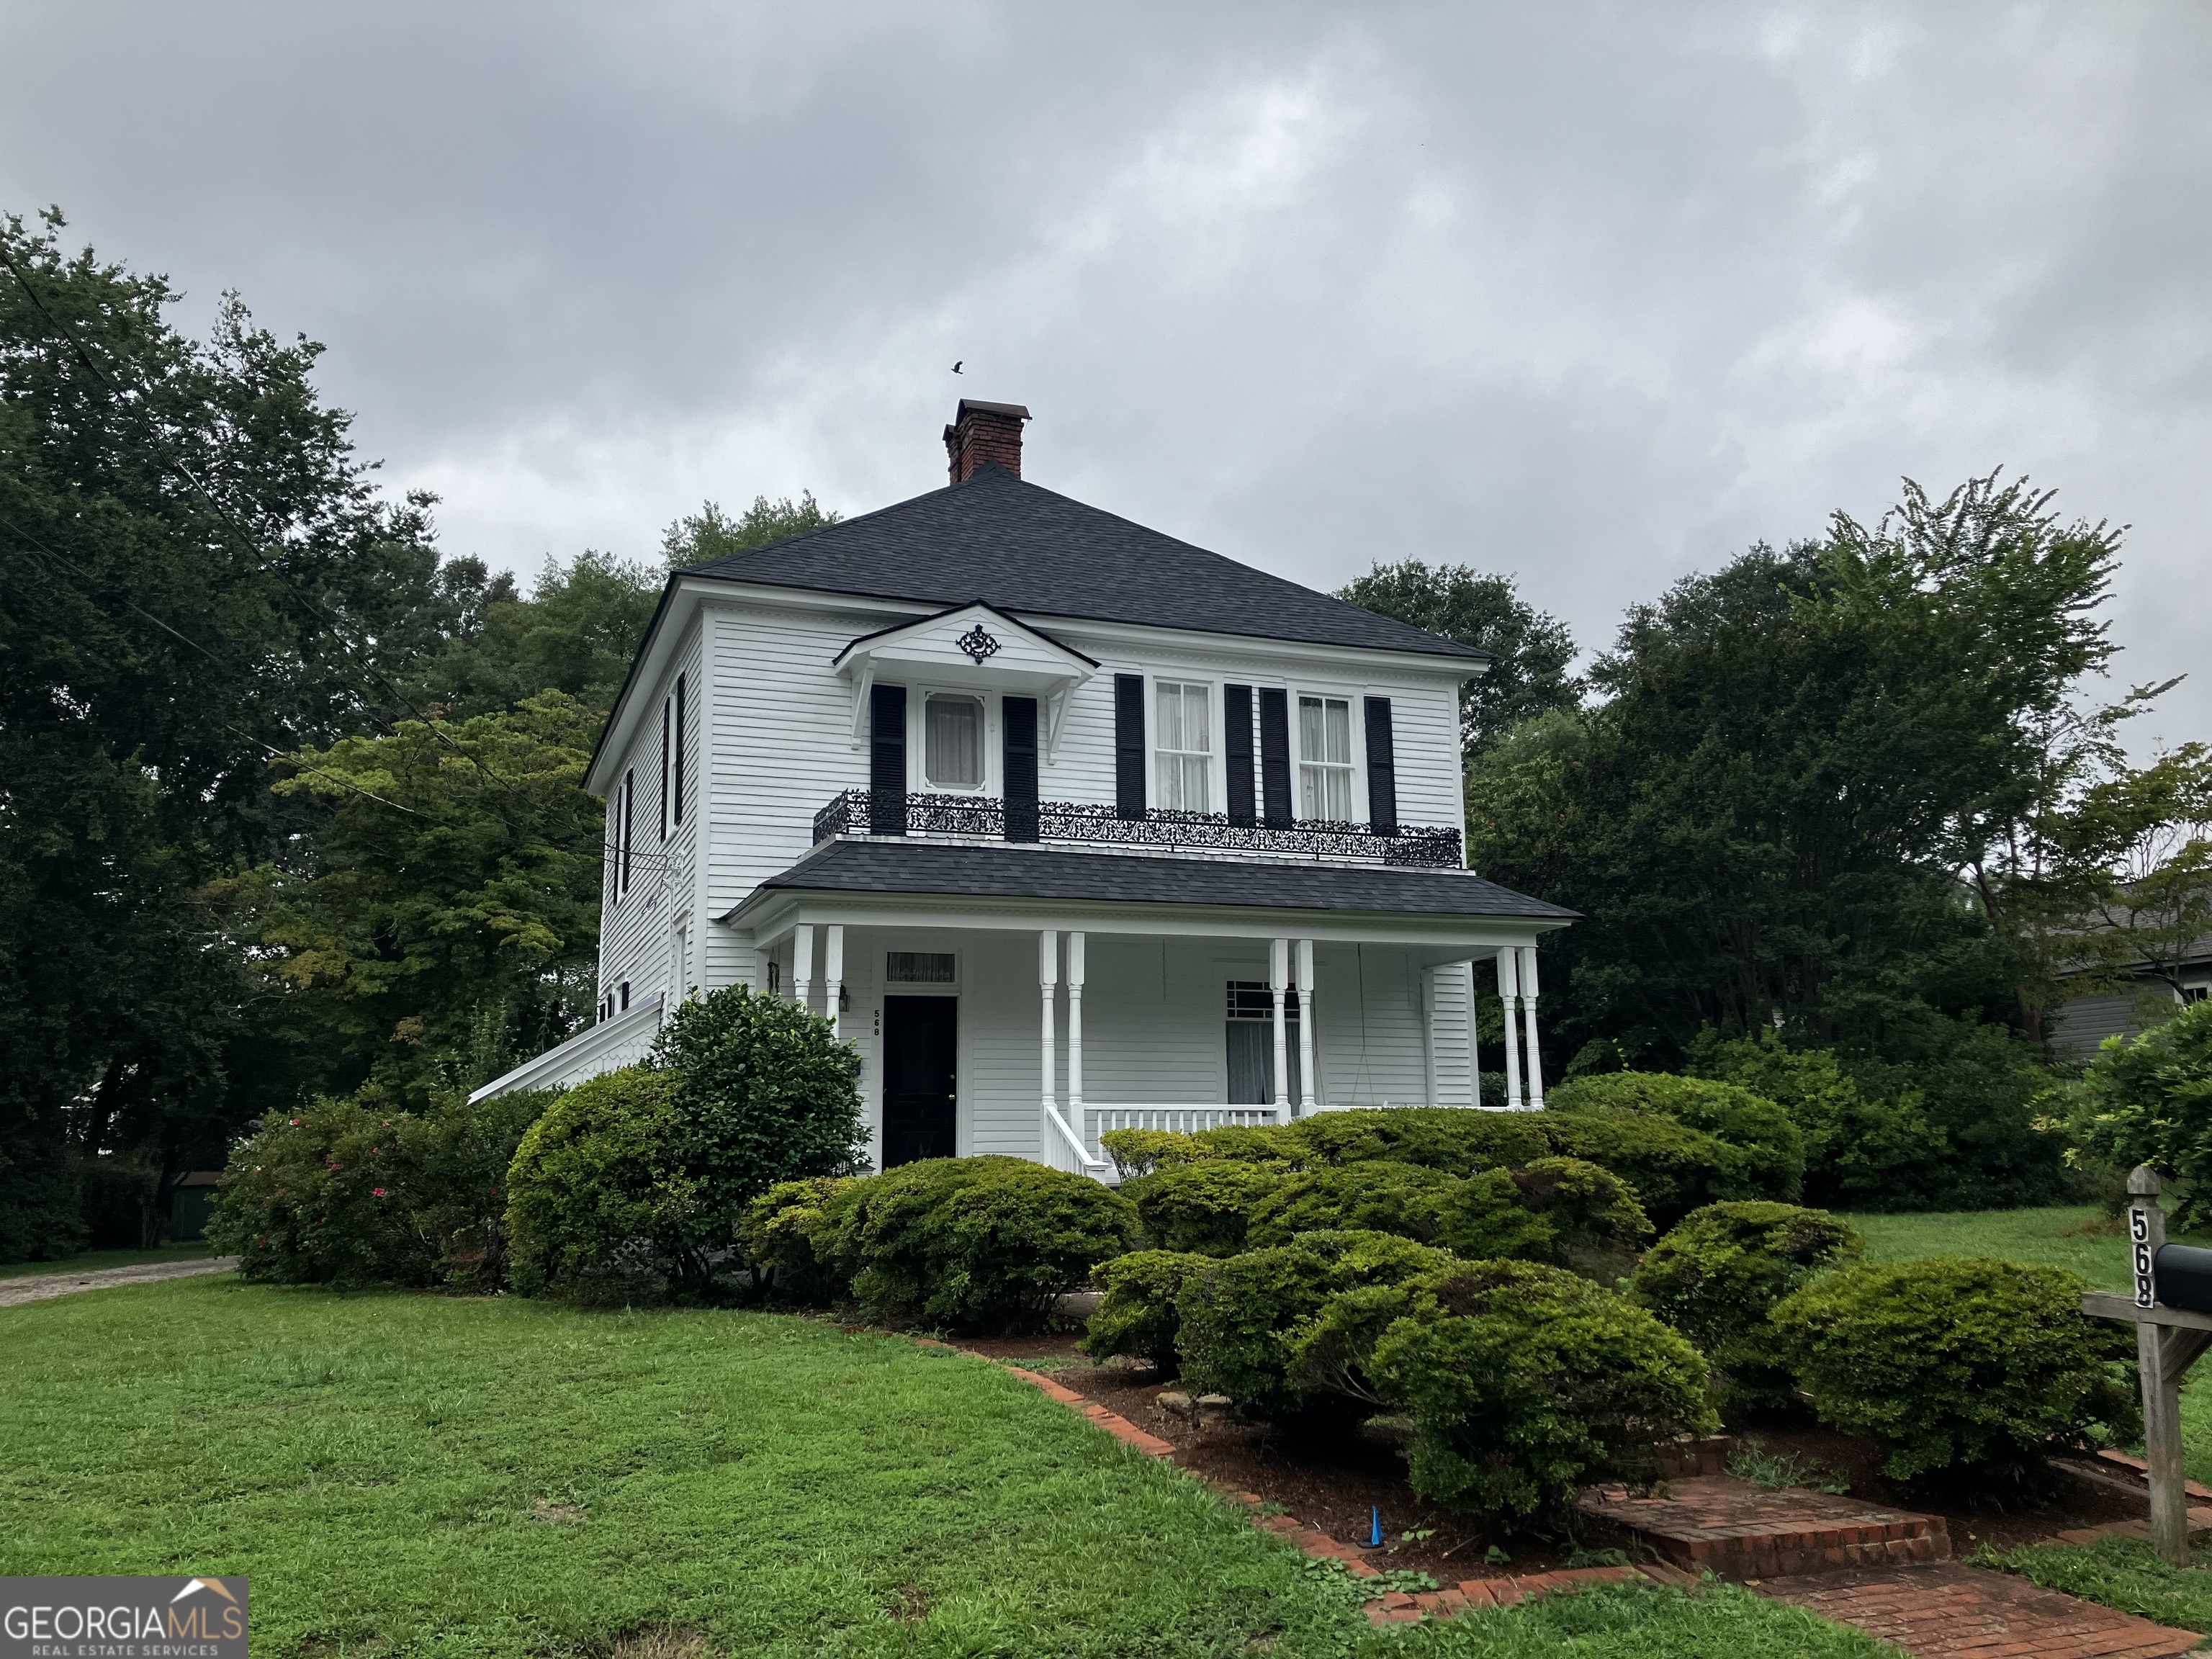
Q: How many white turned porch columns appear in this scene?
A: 8